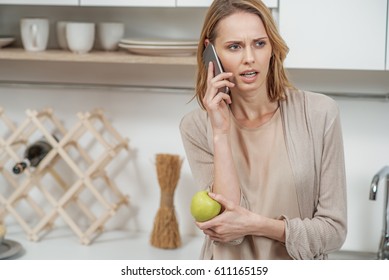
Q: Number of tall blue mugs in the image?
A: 0